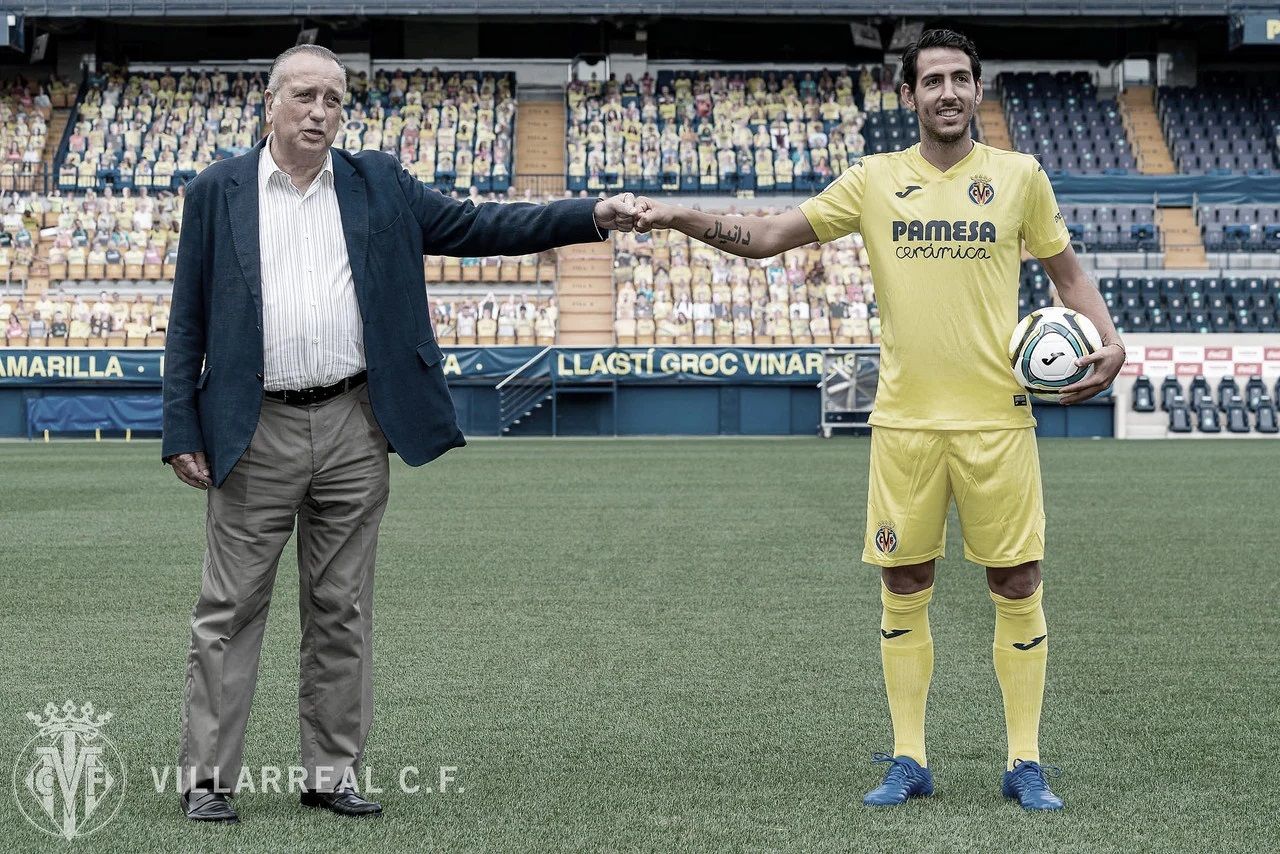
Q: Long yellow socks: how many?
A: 2